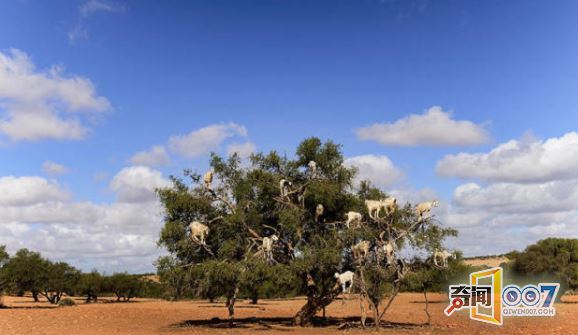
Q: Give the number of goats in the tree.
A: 14